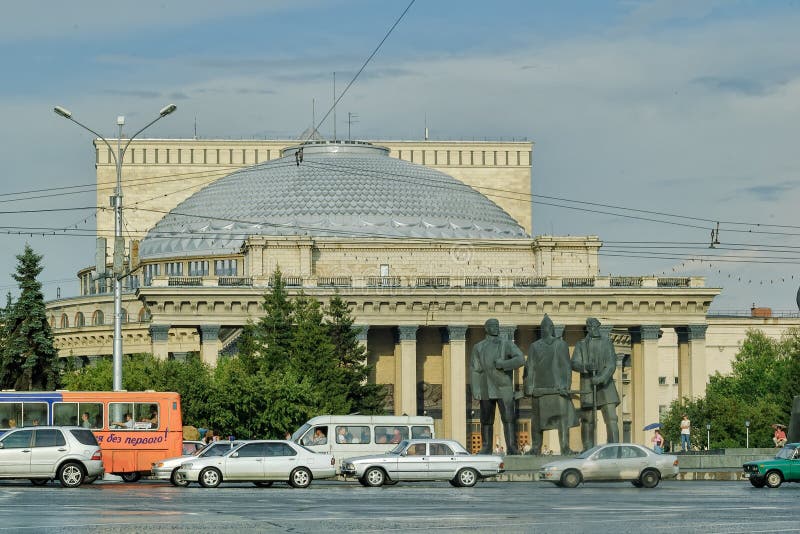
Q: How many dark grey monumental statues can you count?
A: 3